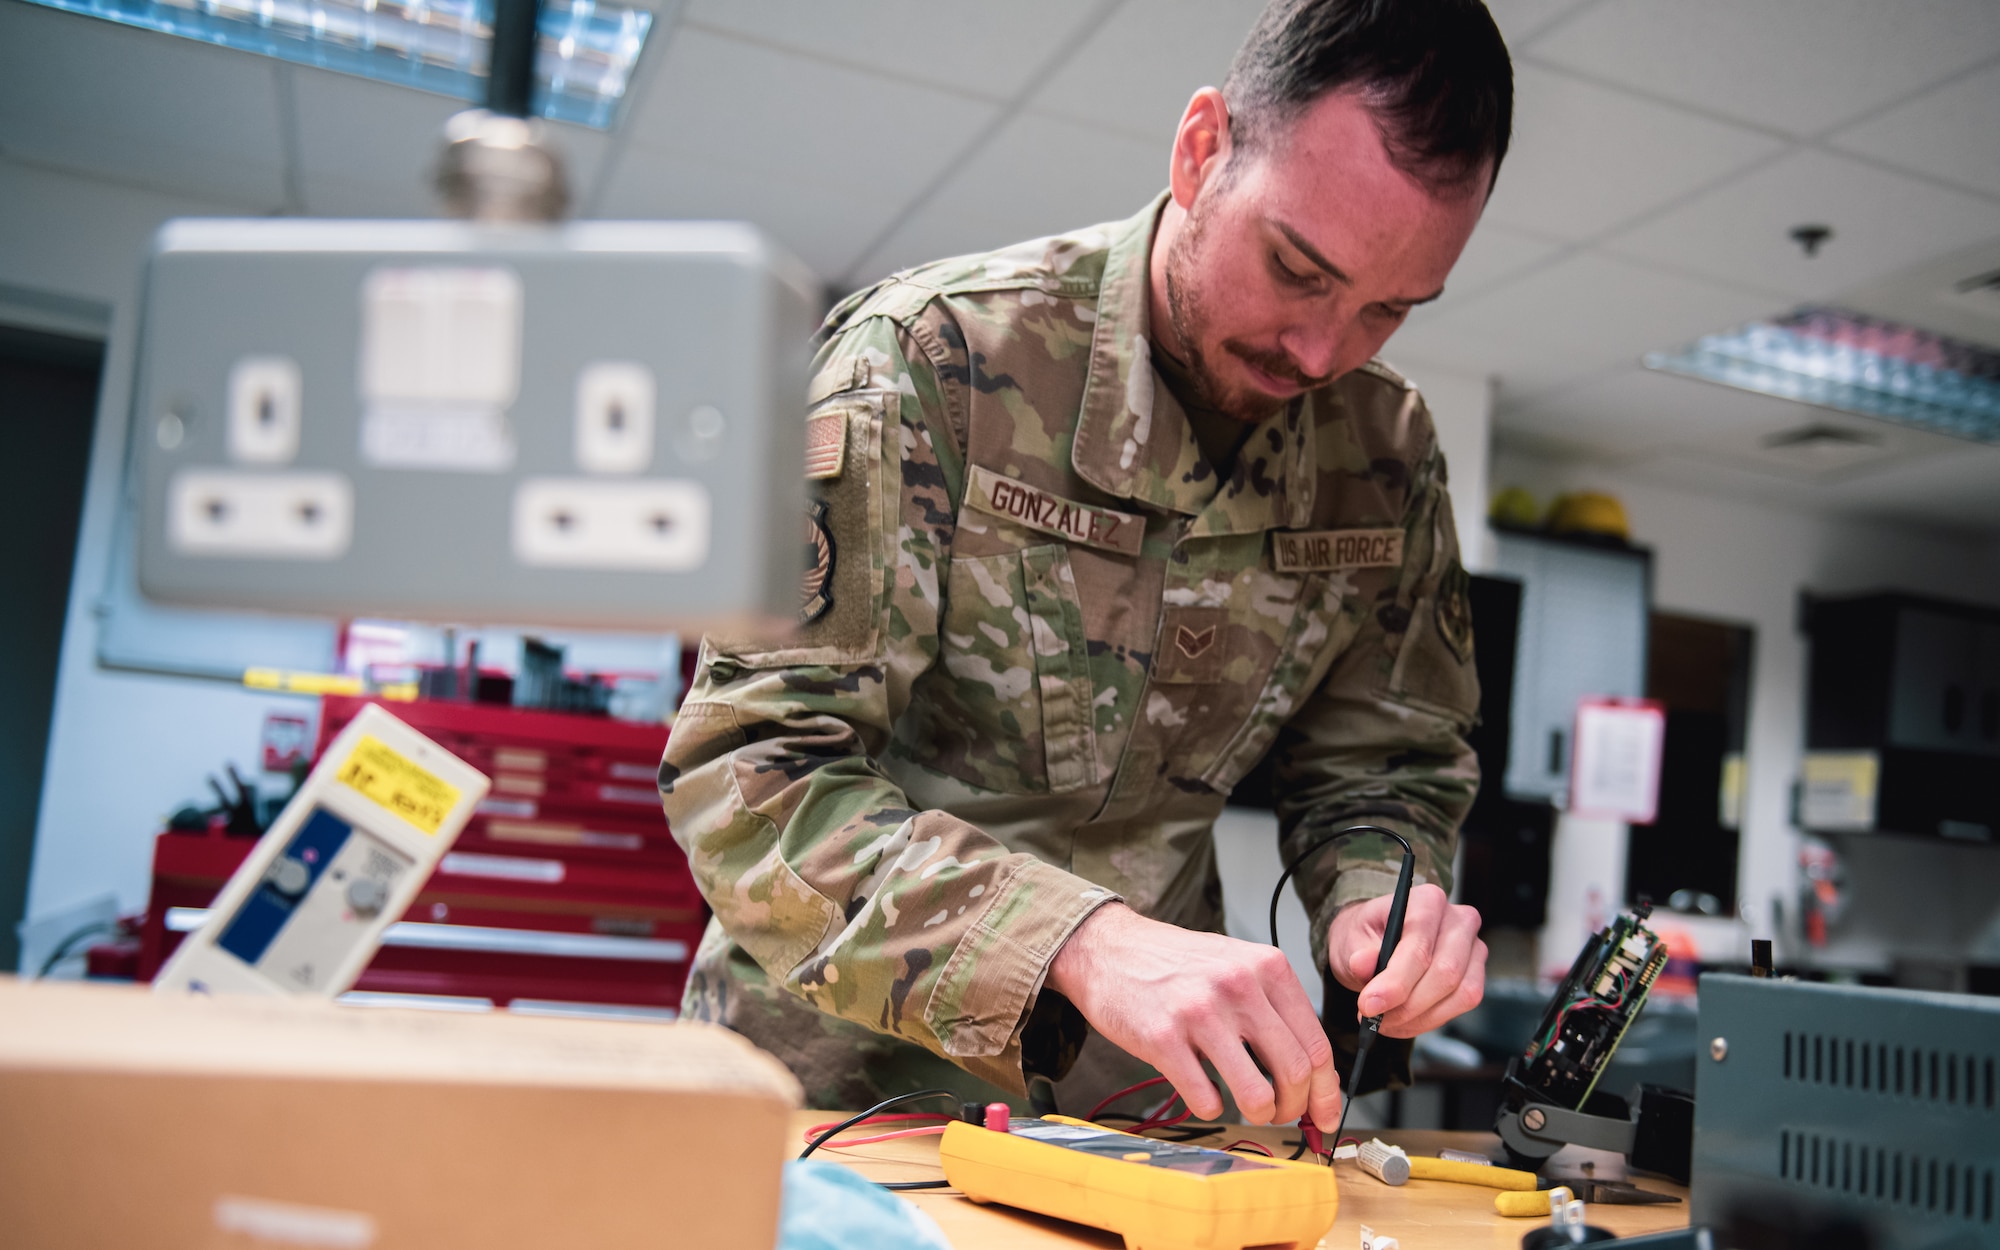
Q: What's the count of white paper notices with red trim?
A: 1